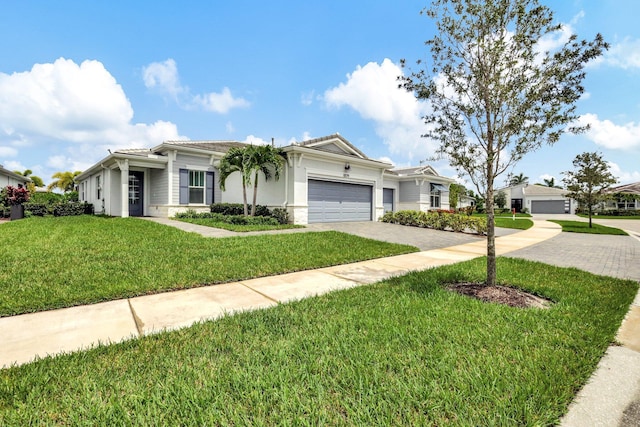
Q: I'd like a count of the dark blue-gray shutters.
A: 2